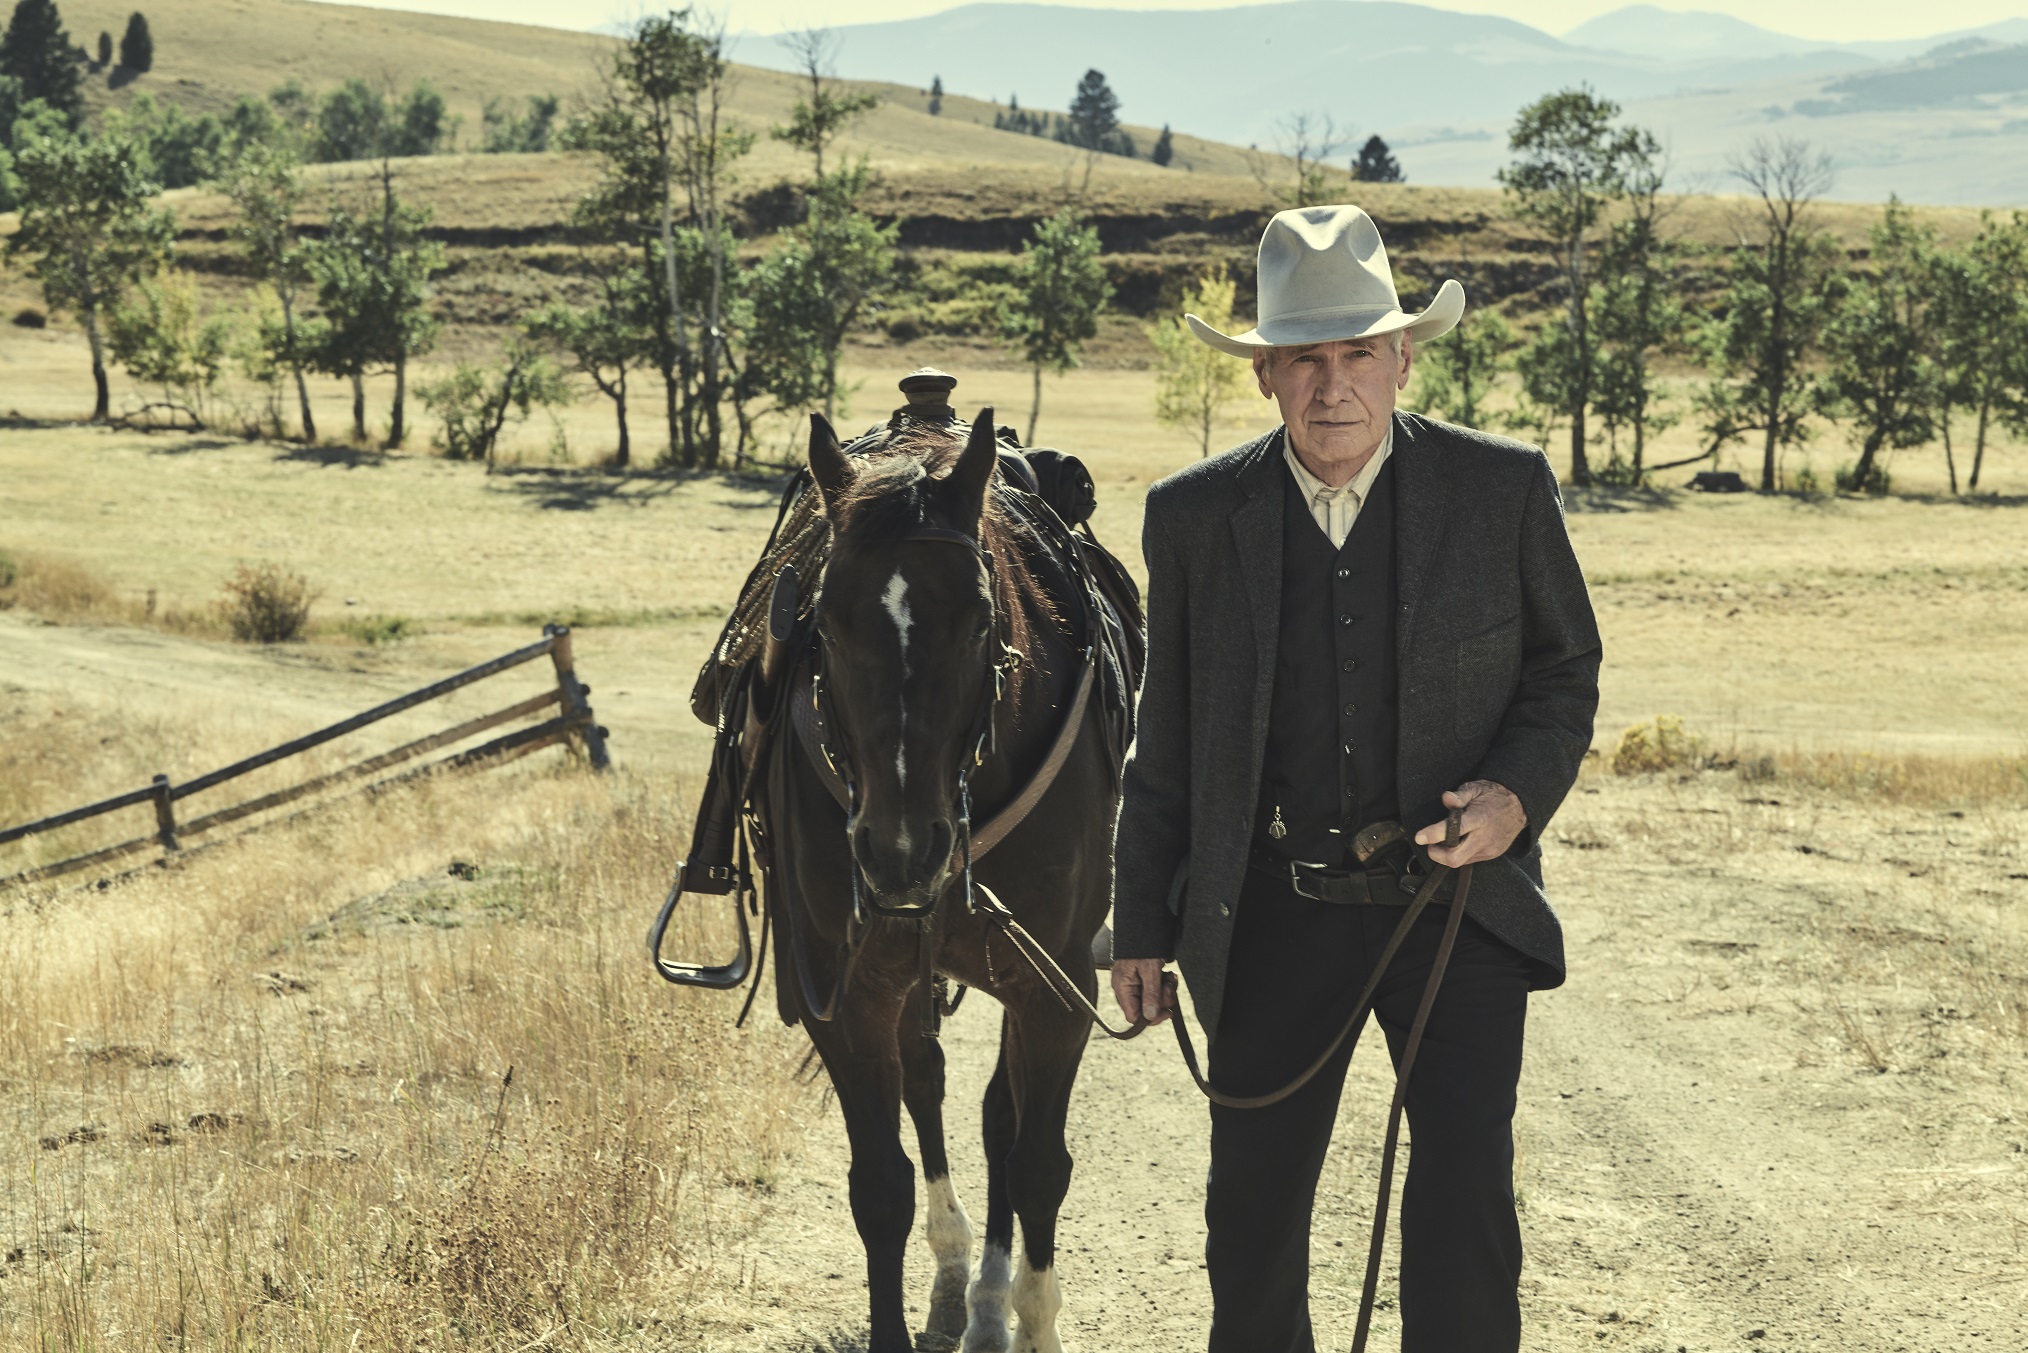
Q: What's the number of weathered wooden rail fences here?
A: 1